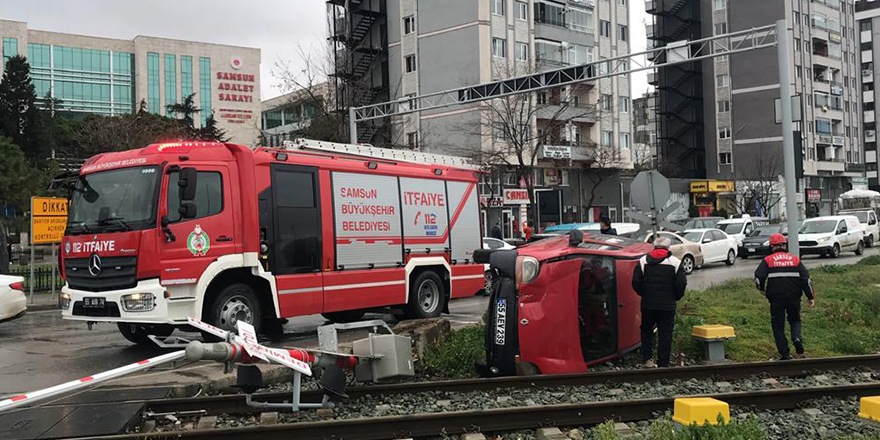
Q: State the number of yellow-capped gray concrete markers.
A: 3